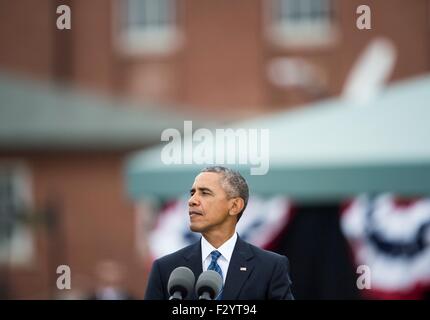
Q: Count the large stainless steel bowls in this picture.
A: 0